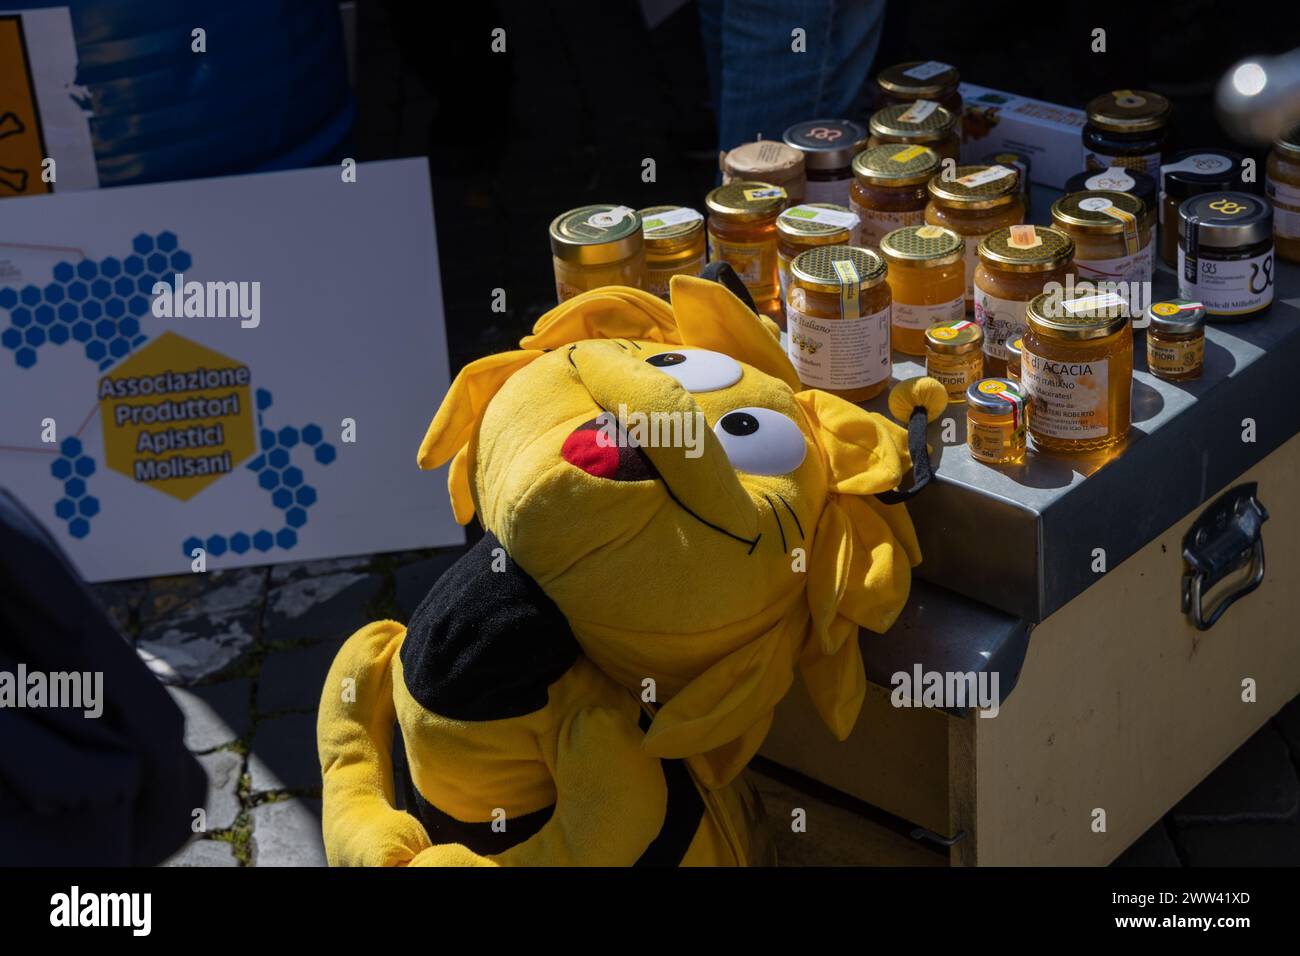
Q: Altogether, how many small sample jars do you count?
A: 4